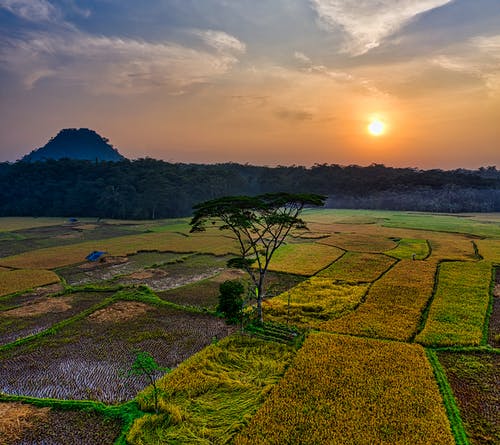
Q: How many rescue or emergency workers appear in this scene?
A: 0